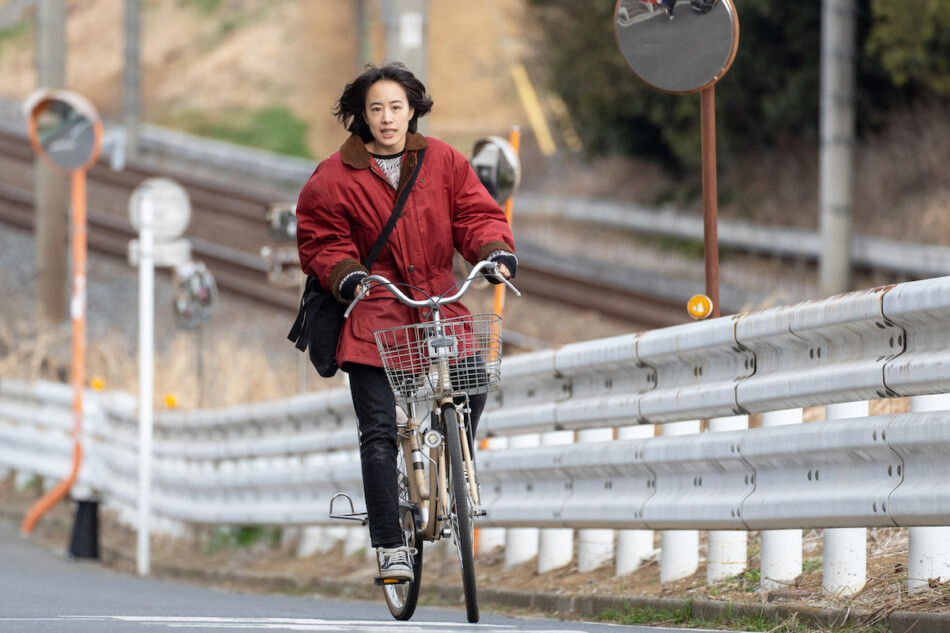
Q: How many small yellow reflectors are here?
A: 3